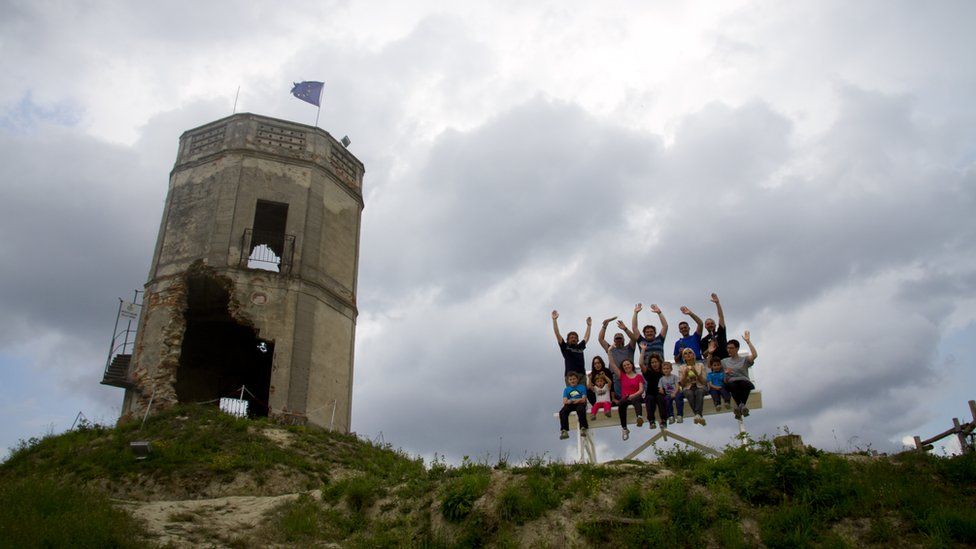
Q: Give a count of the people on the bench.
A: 14